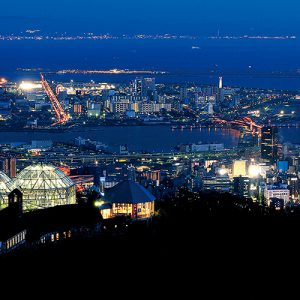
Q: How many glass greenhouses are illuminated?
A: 2